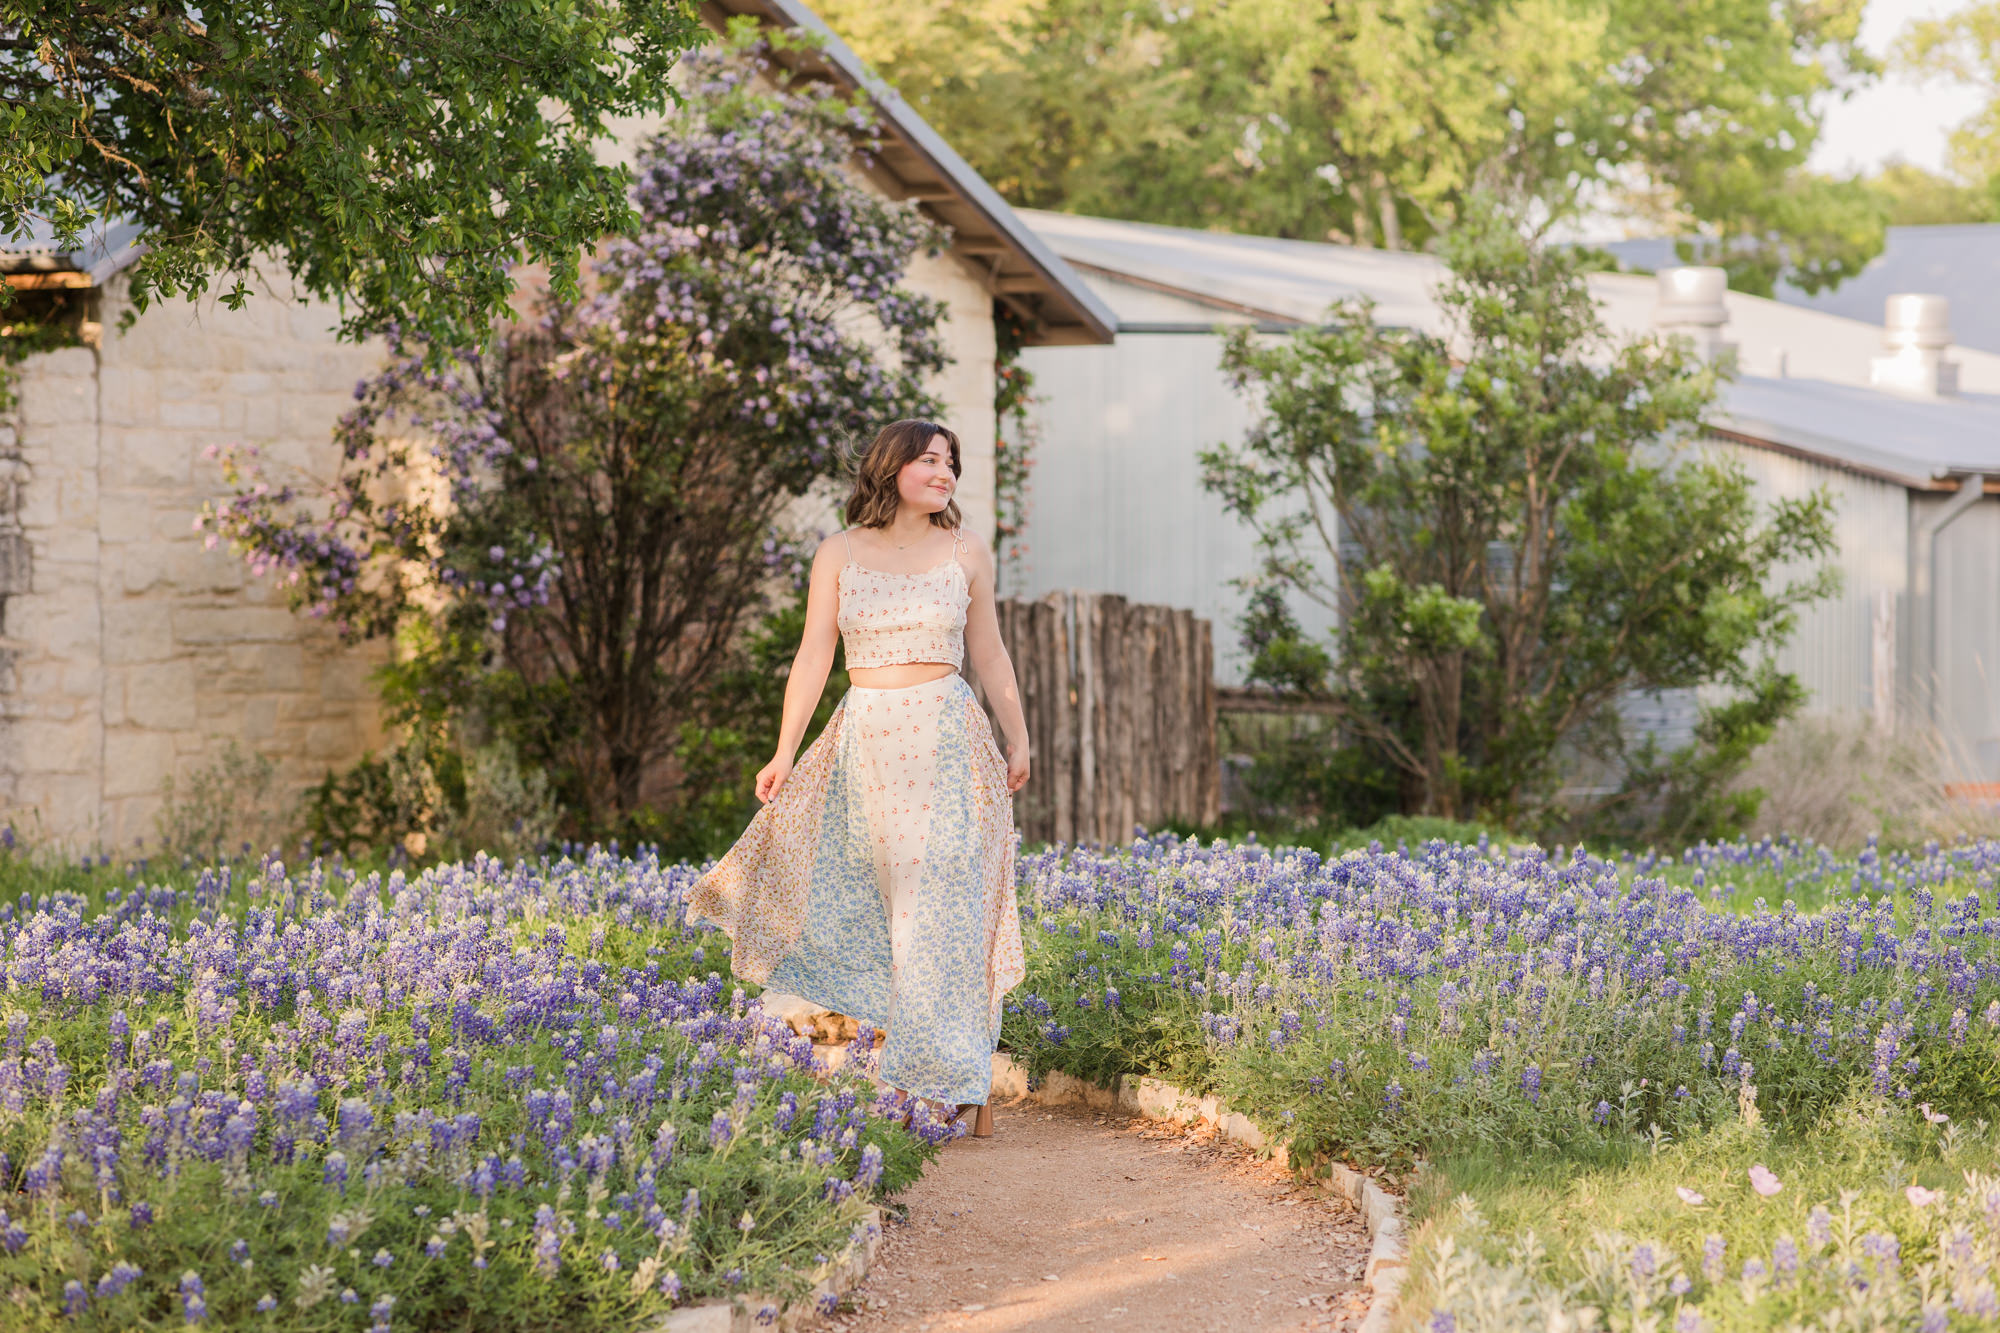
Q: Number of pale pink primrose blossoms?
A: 4